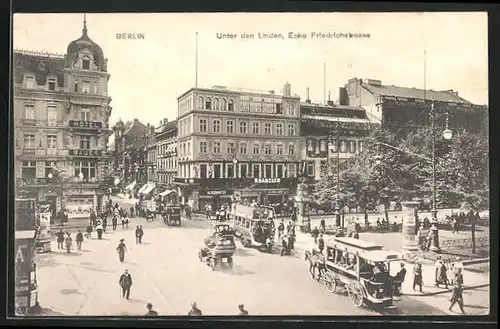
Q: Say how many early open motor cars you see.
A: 1